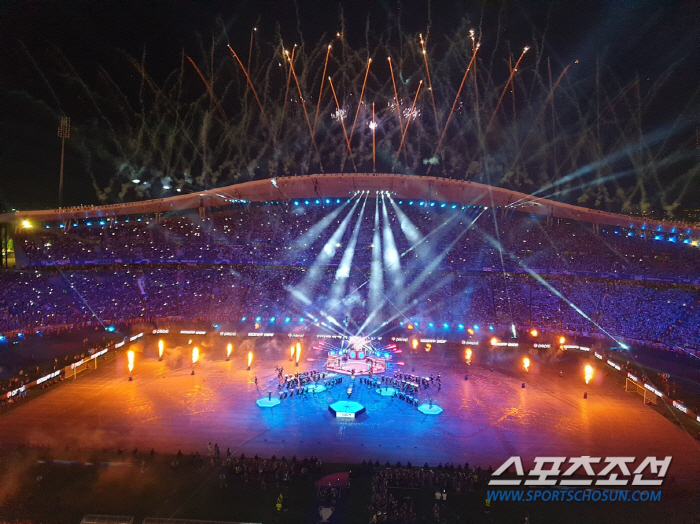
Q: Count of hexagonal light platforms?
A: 5